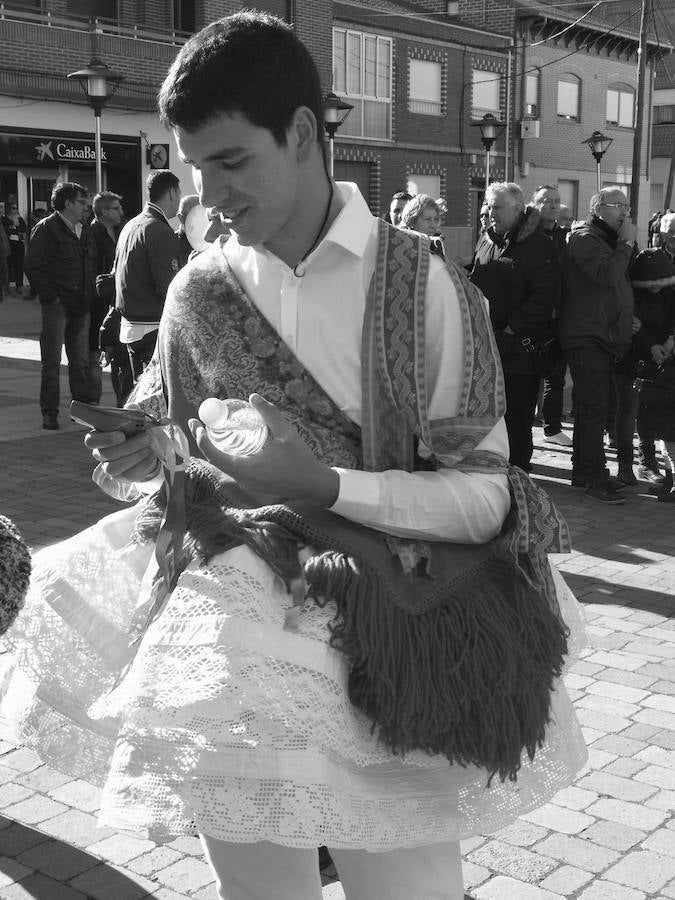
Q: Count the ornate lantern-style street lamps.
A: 4